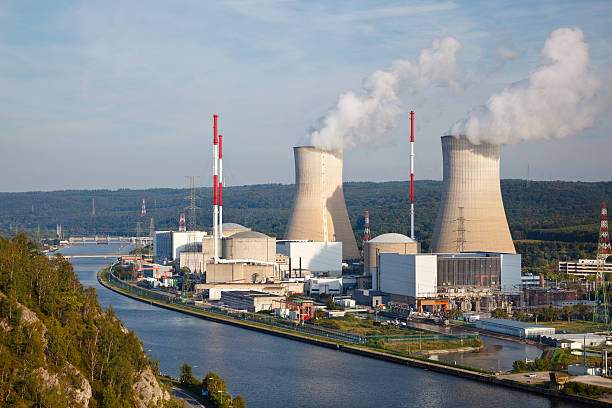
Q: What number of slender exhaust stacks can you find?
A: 3